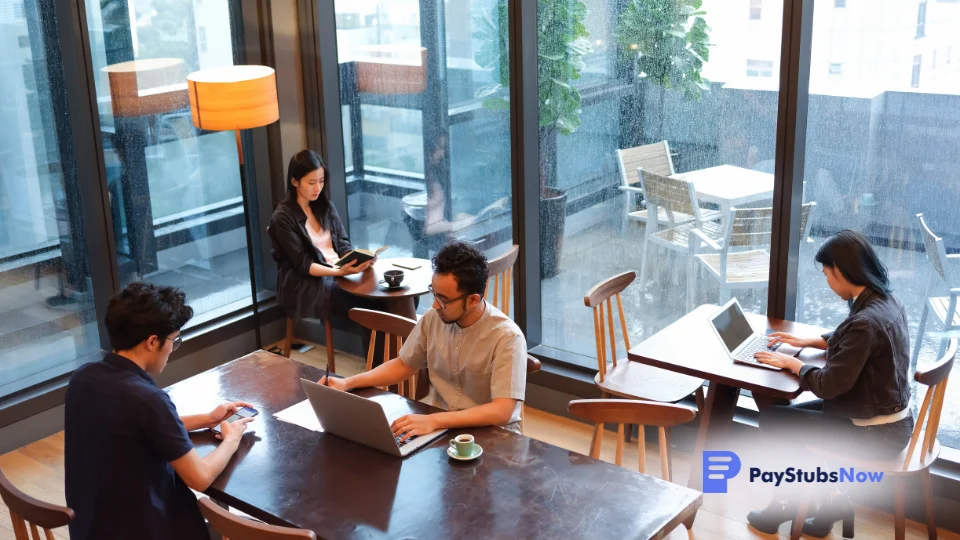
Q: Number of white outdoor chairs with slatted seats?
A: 4